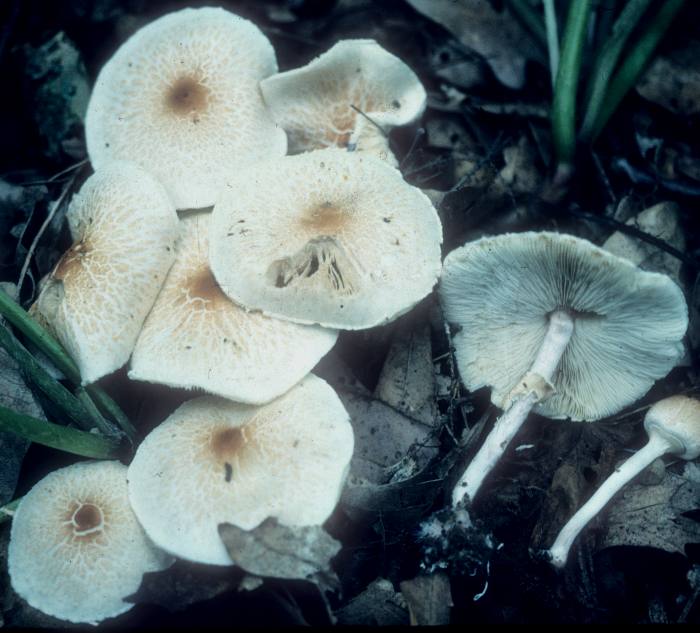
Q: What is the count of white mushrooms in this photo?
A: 9